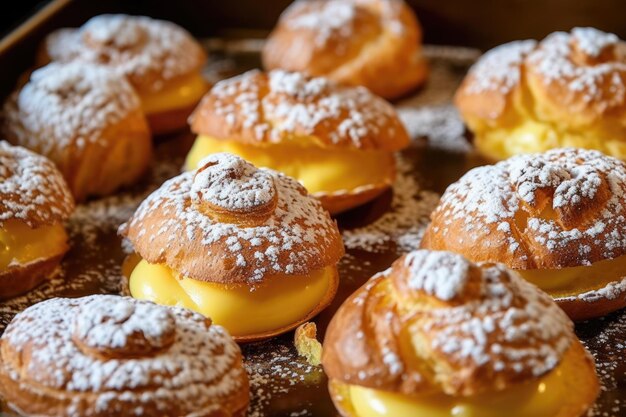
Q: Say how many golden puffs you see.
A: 10